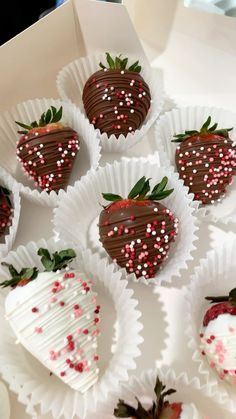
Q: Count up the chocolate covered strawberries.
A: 8